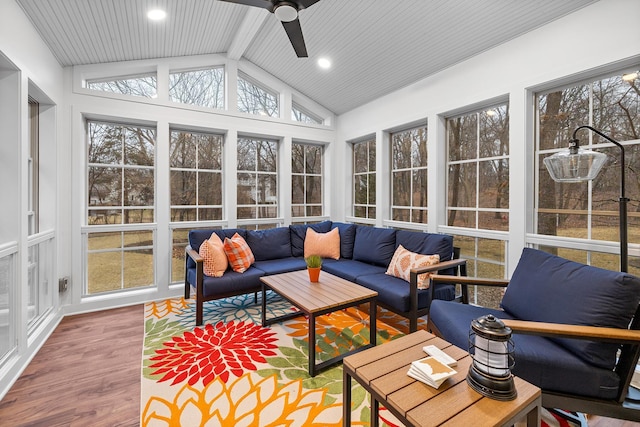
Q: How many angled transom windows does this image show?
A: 4